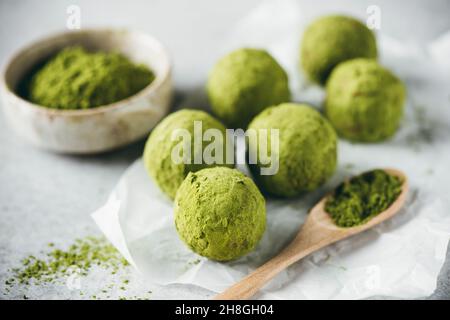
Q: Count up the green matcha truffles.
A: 6